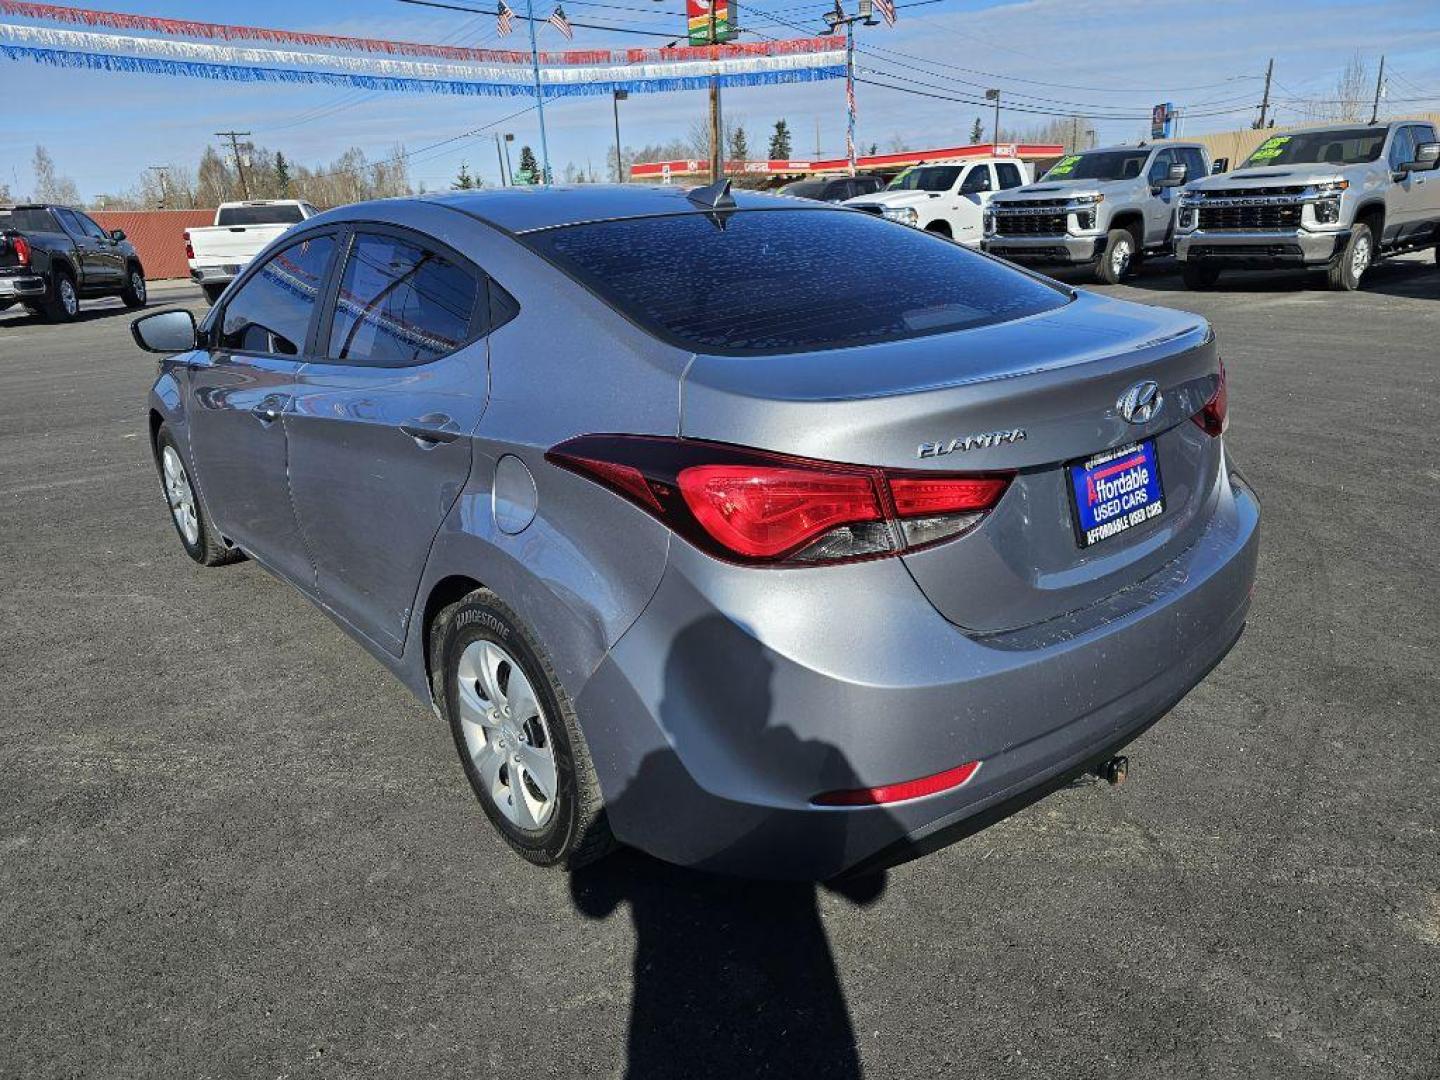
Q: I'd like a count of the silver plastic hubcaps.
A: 2